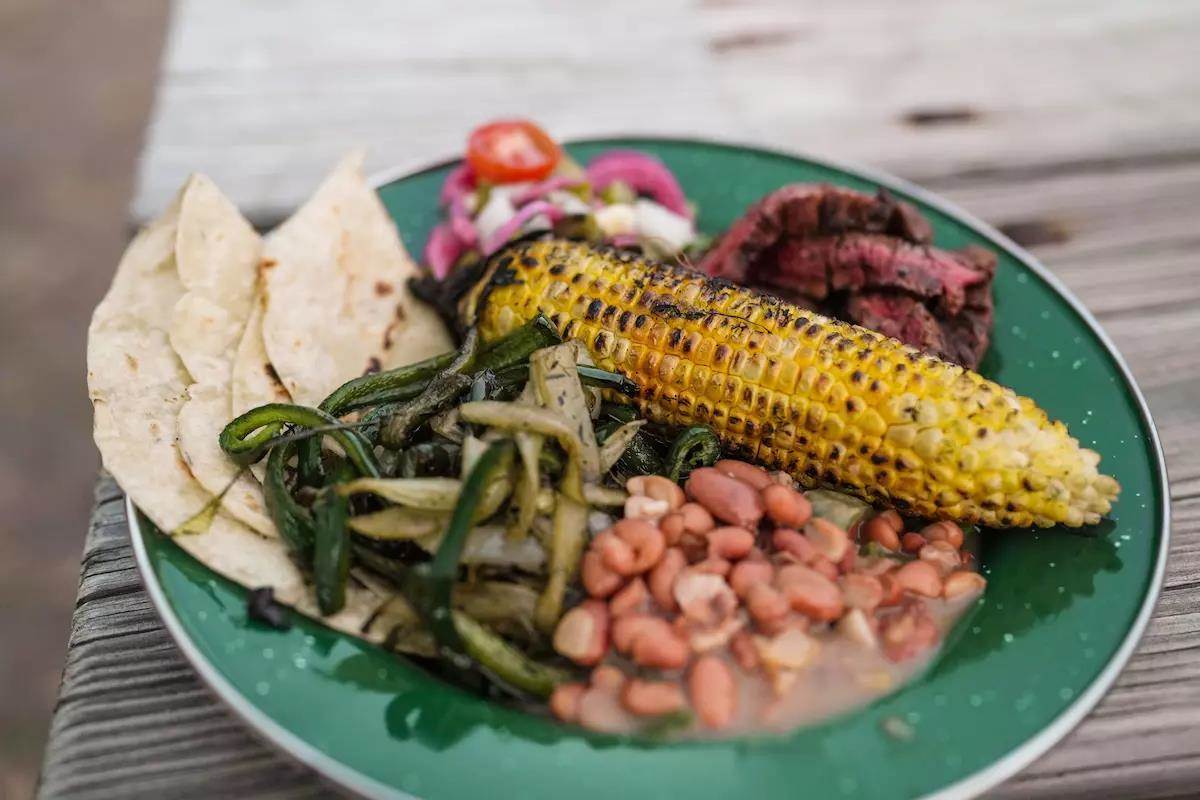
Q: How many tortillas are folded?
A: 2